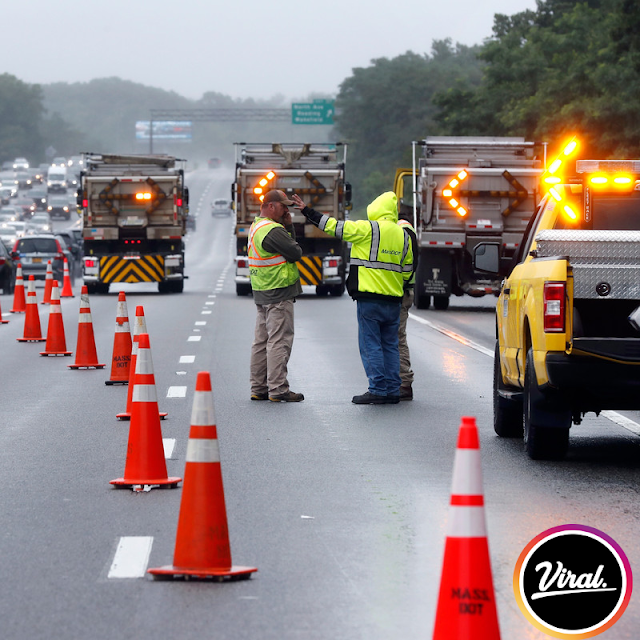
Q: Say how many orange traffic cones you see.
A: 12